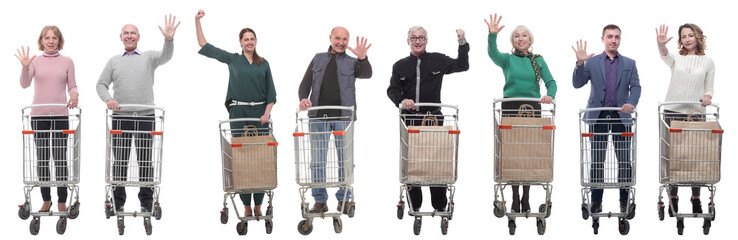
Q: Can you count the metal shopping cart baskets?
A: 8